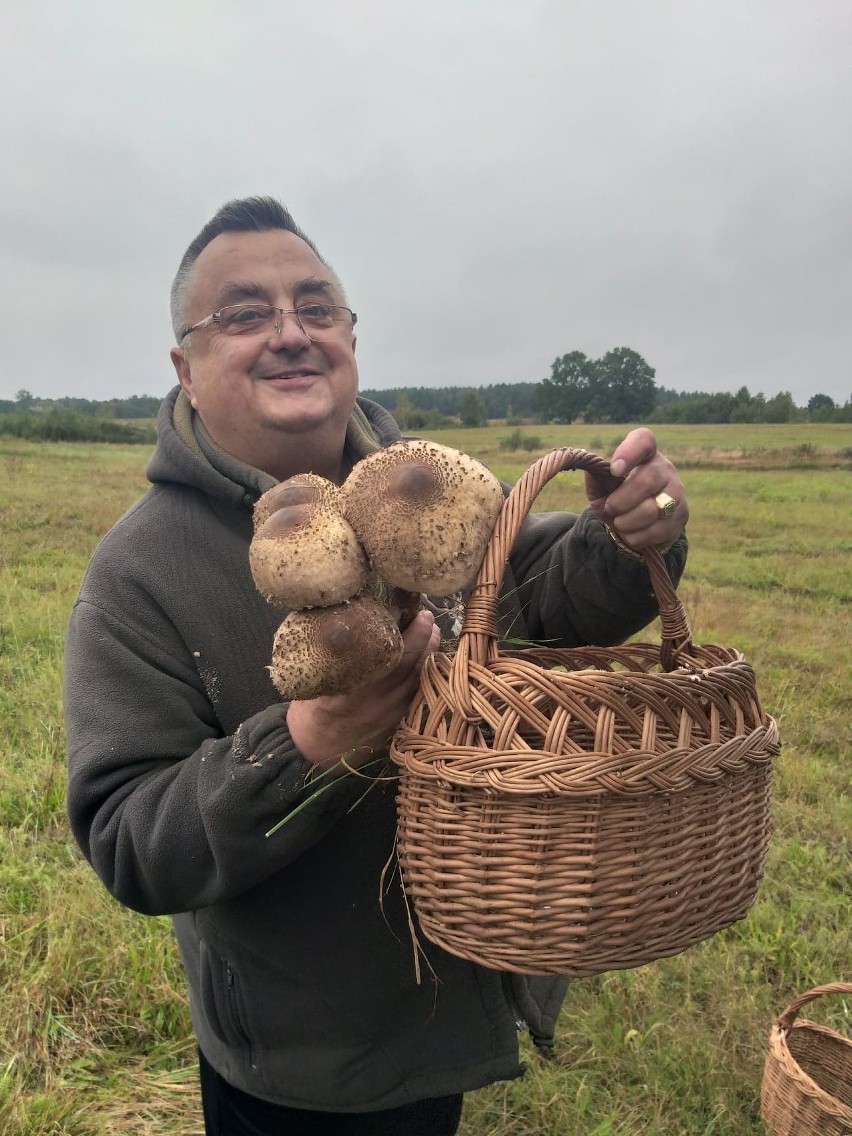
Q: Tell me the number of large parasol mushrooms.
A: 4